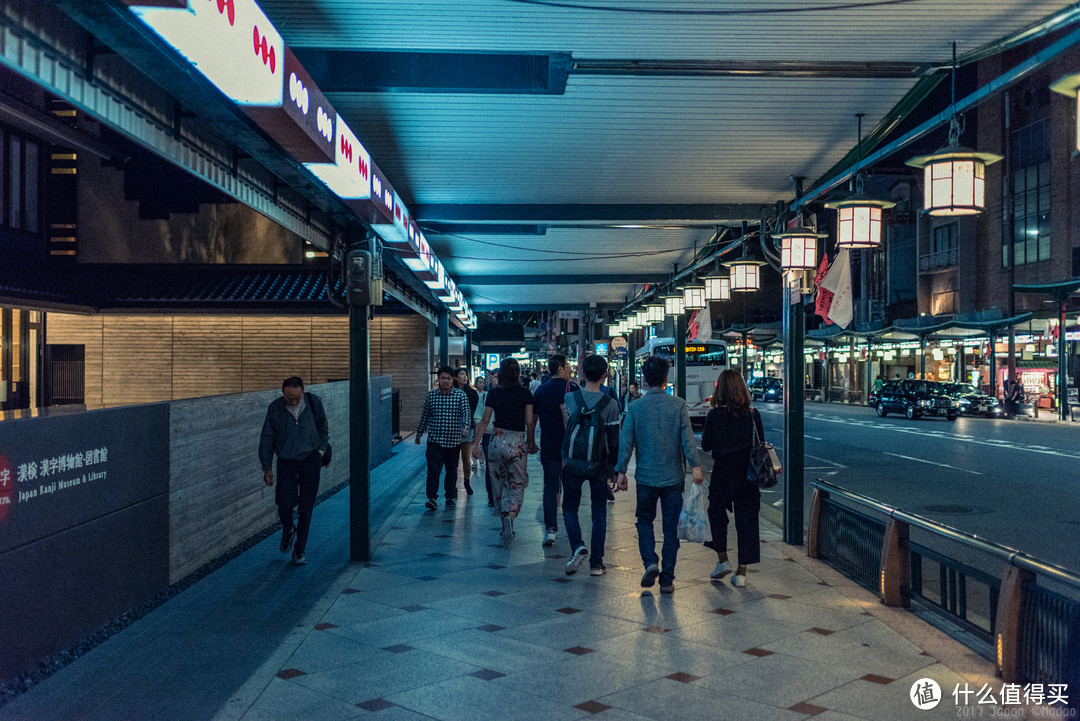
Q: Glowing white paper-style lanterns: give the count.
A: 13